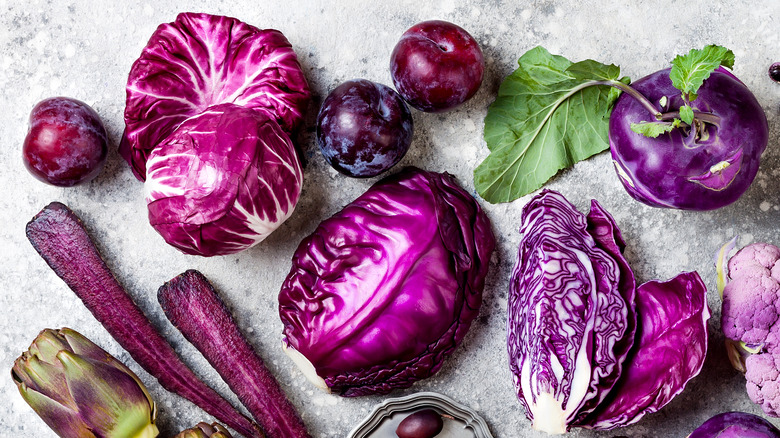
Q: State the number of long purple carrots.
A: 2